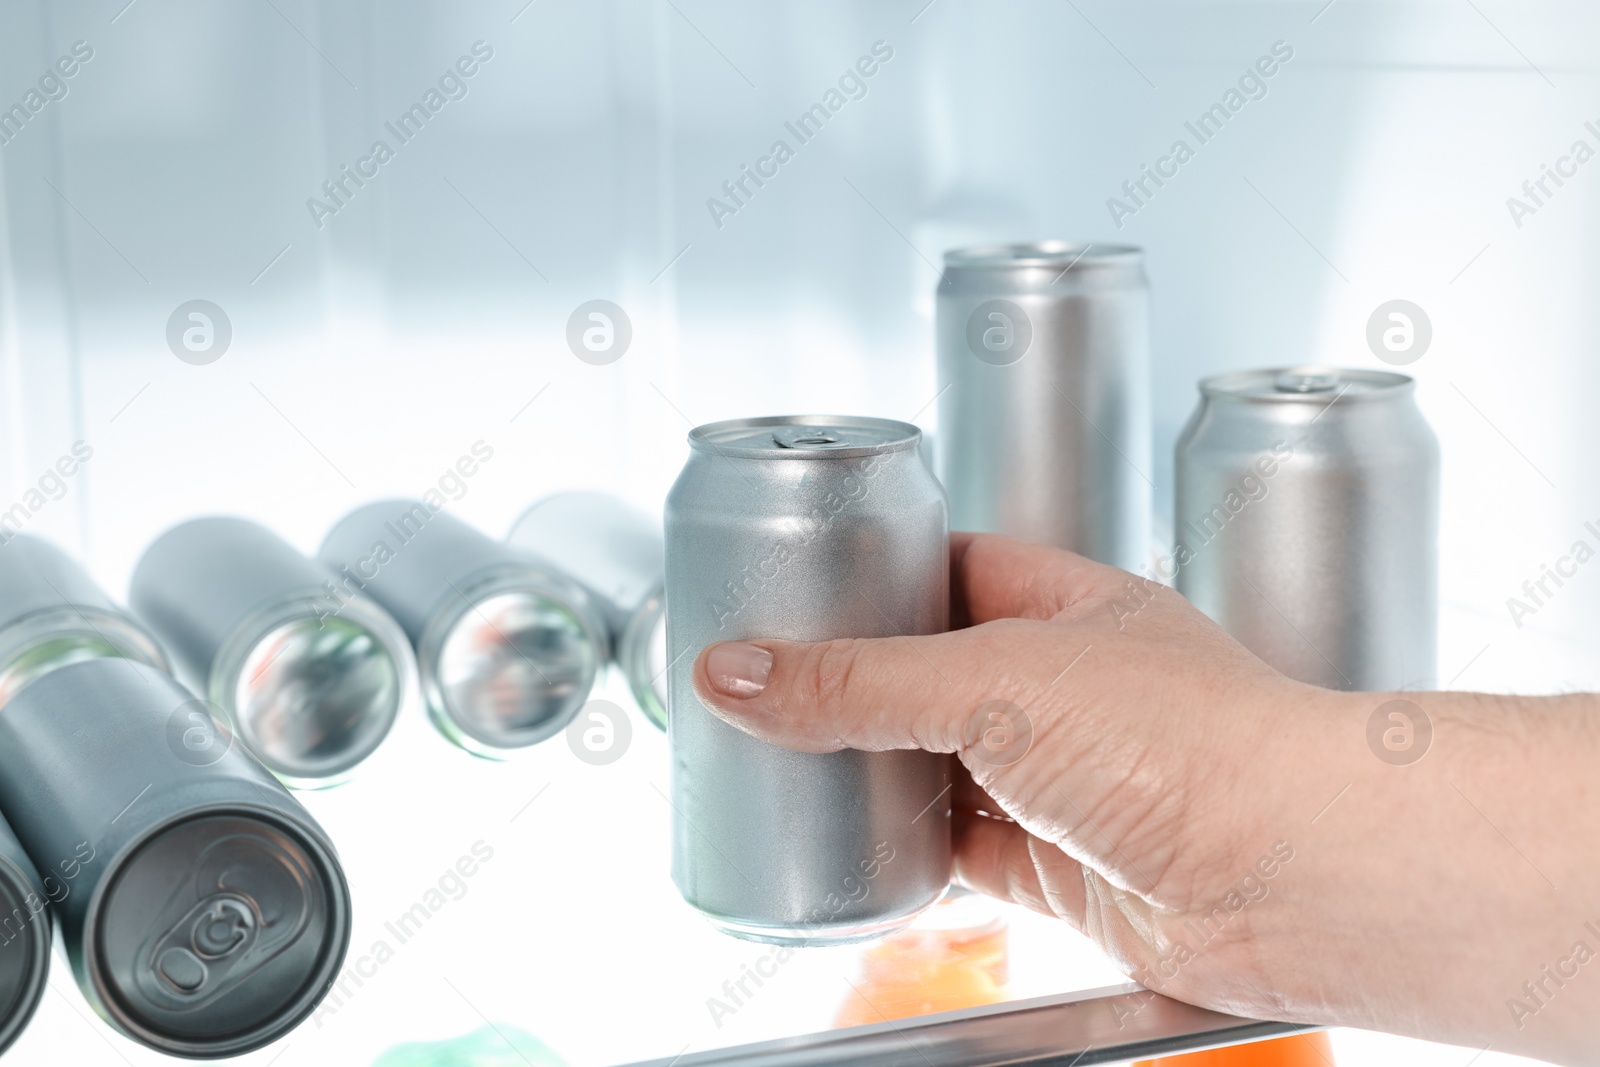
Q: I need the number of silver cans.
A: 9